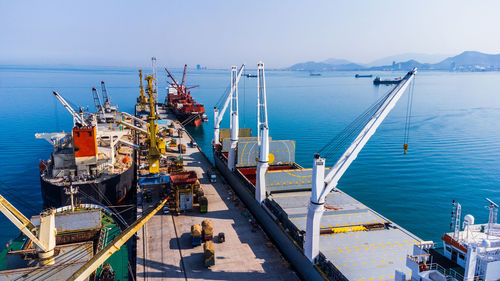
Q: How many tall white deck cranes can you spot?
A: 4